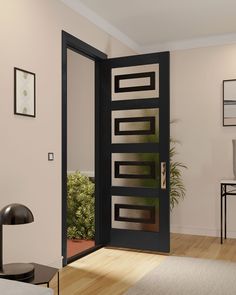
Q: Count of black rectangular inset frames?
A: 4